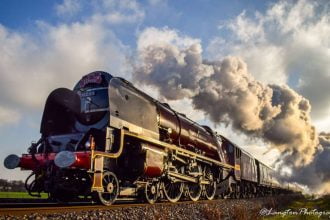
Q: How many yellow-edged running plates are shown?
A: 1